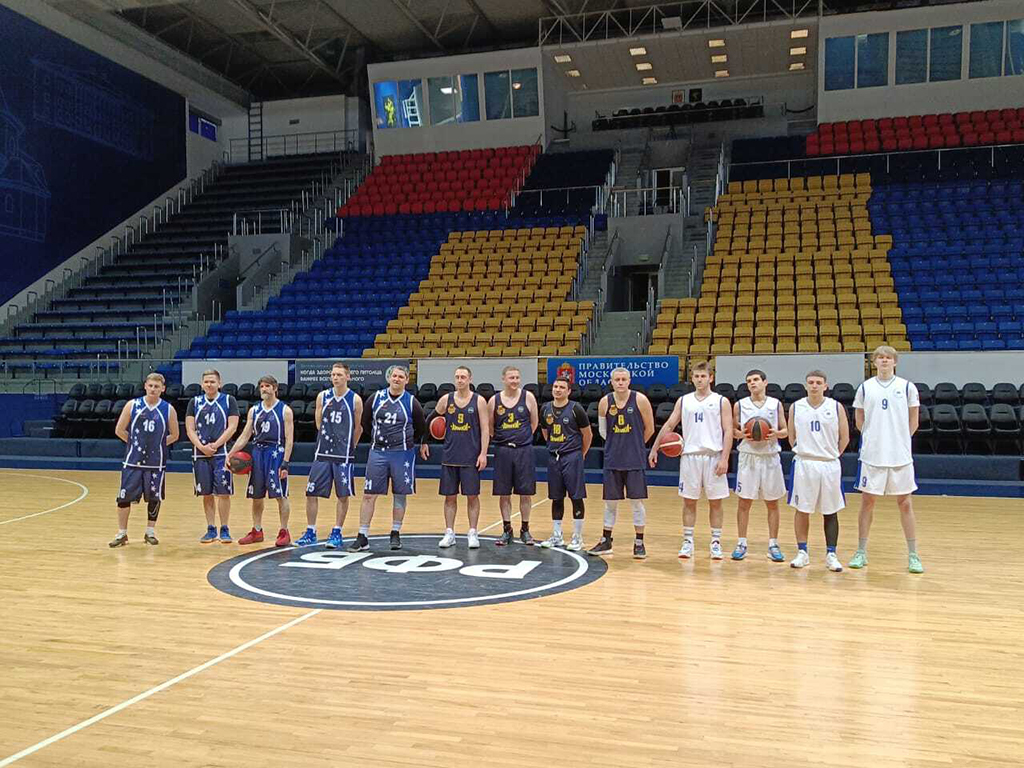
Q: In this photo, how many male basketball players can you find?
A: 13